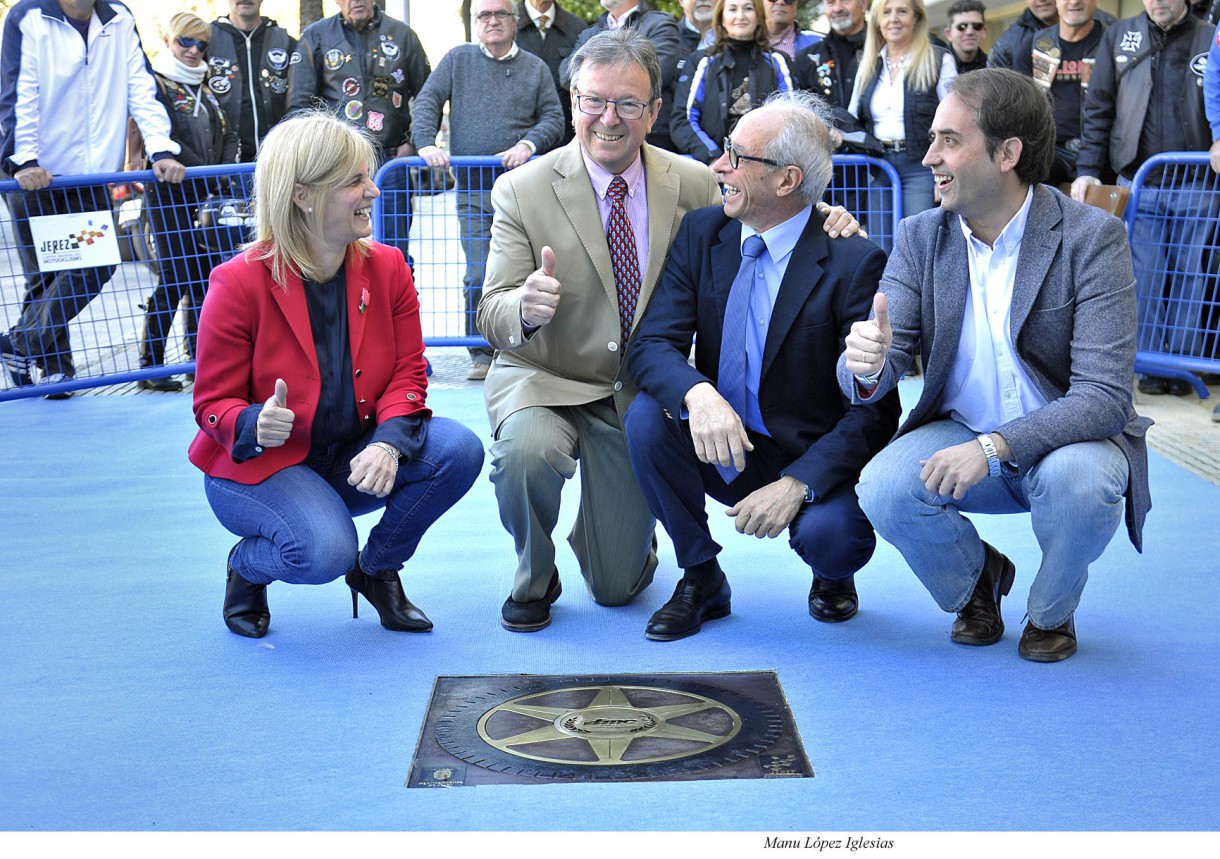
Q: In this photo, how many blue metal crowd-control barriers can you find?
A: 3